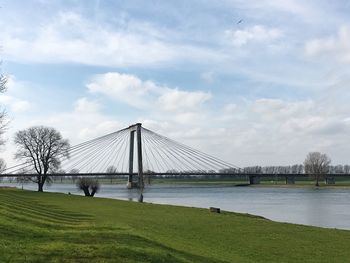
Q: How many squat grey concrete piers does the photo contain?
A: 3